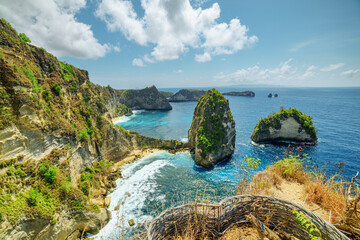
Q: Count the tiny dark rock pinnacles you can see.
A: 2